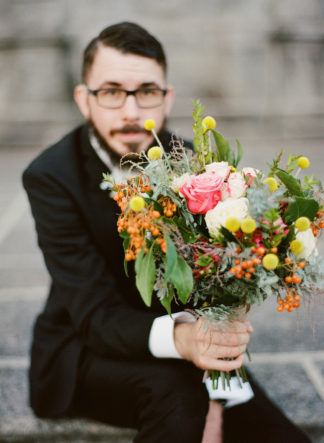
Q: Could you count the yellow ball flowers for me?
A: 11